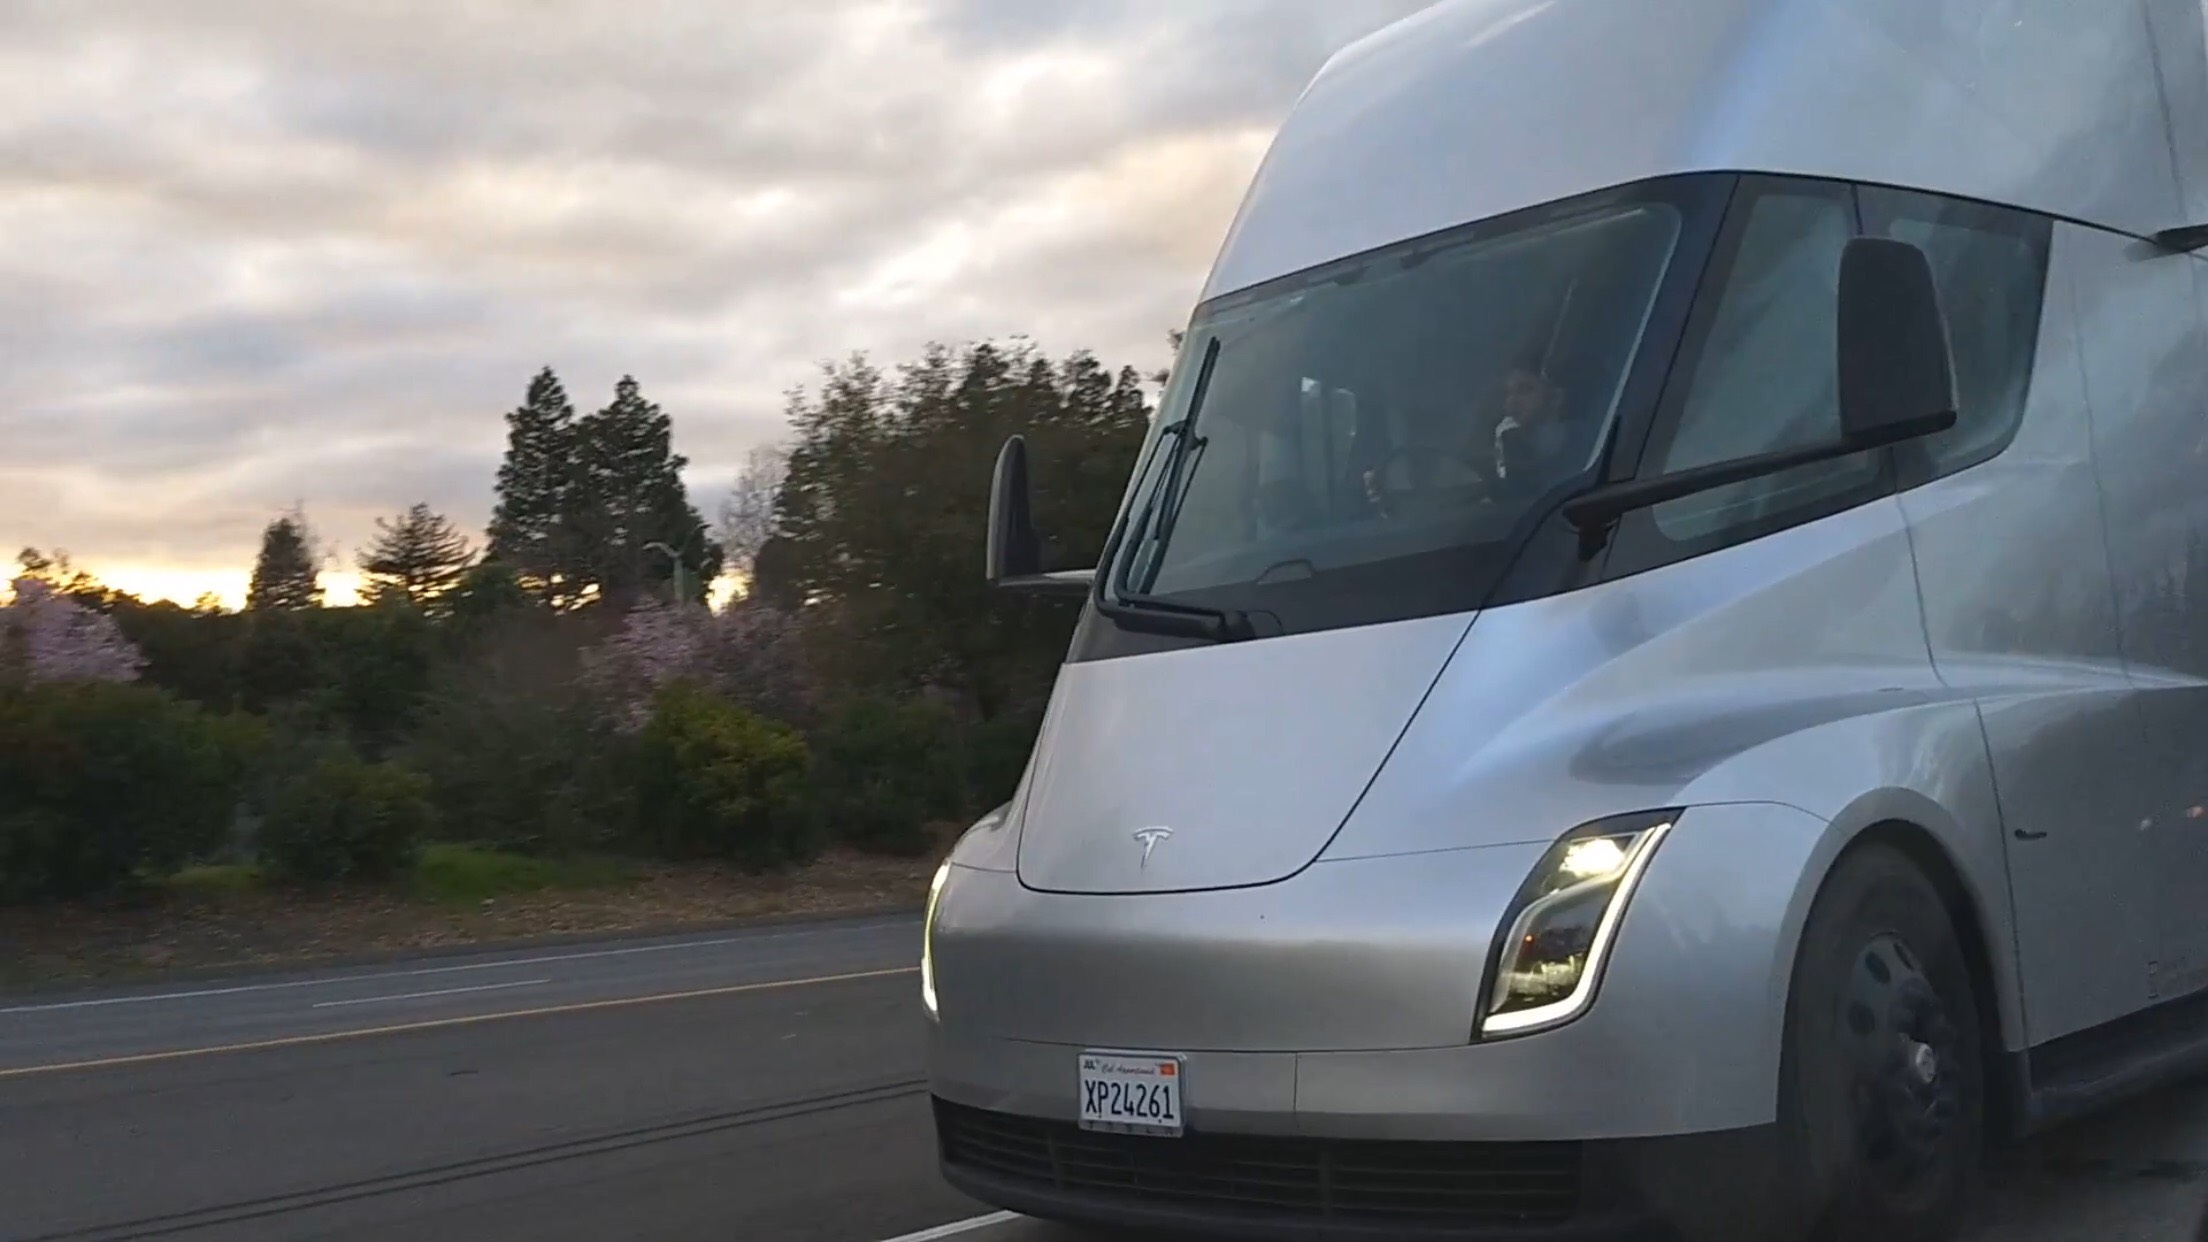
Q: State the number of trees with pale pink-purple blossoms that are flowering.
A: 2